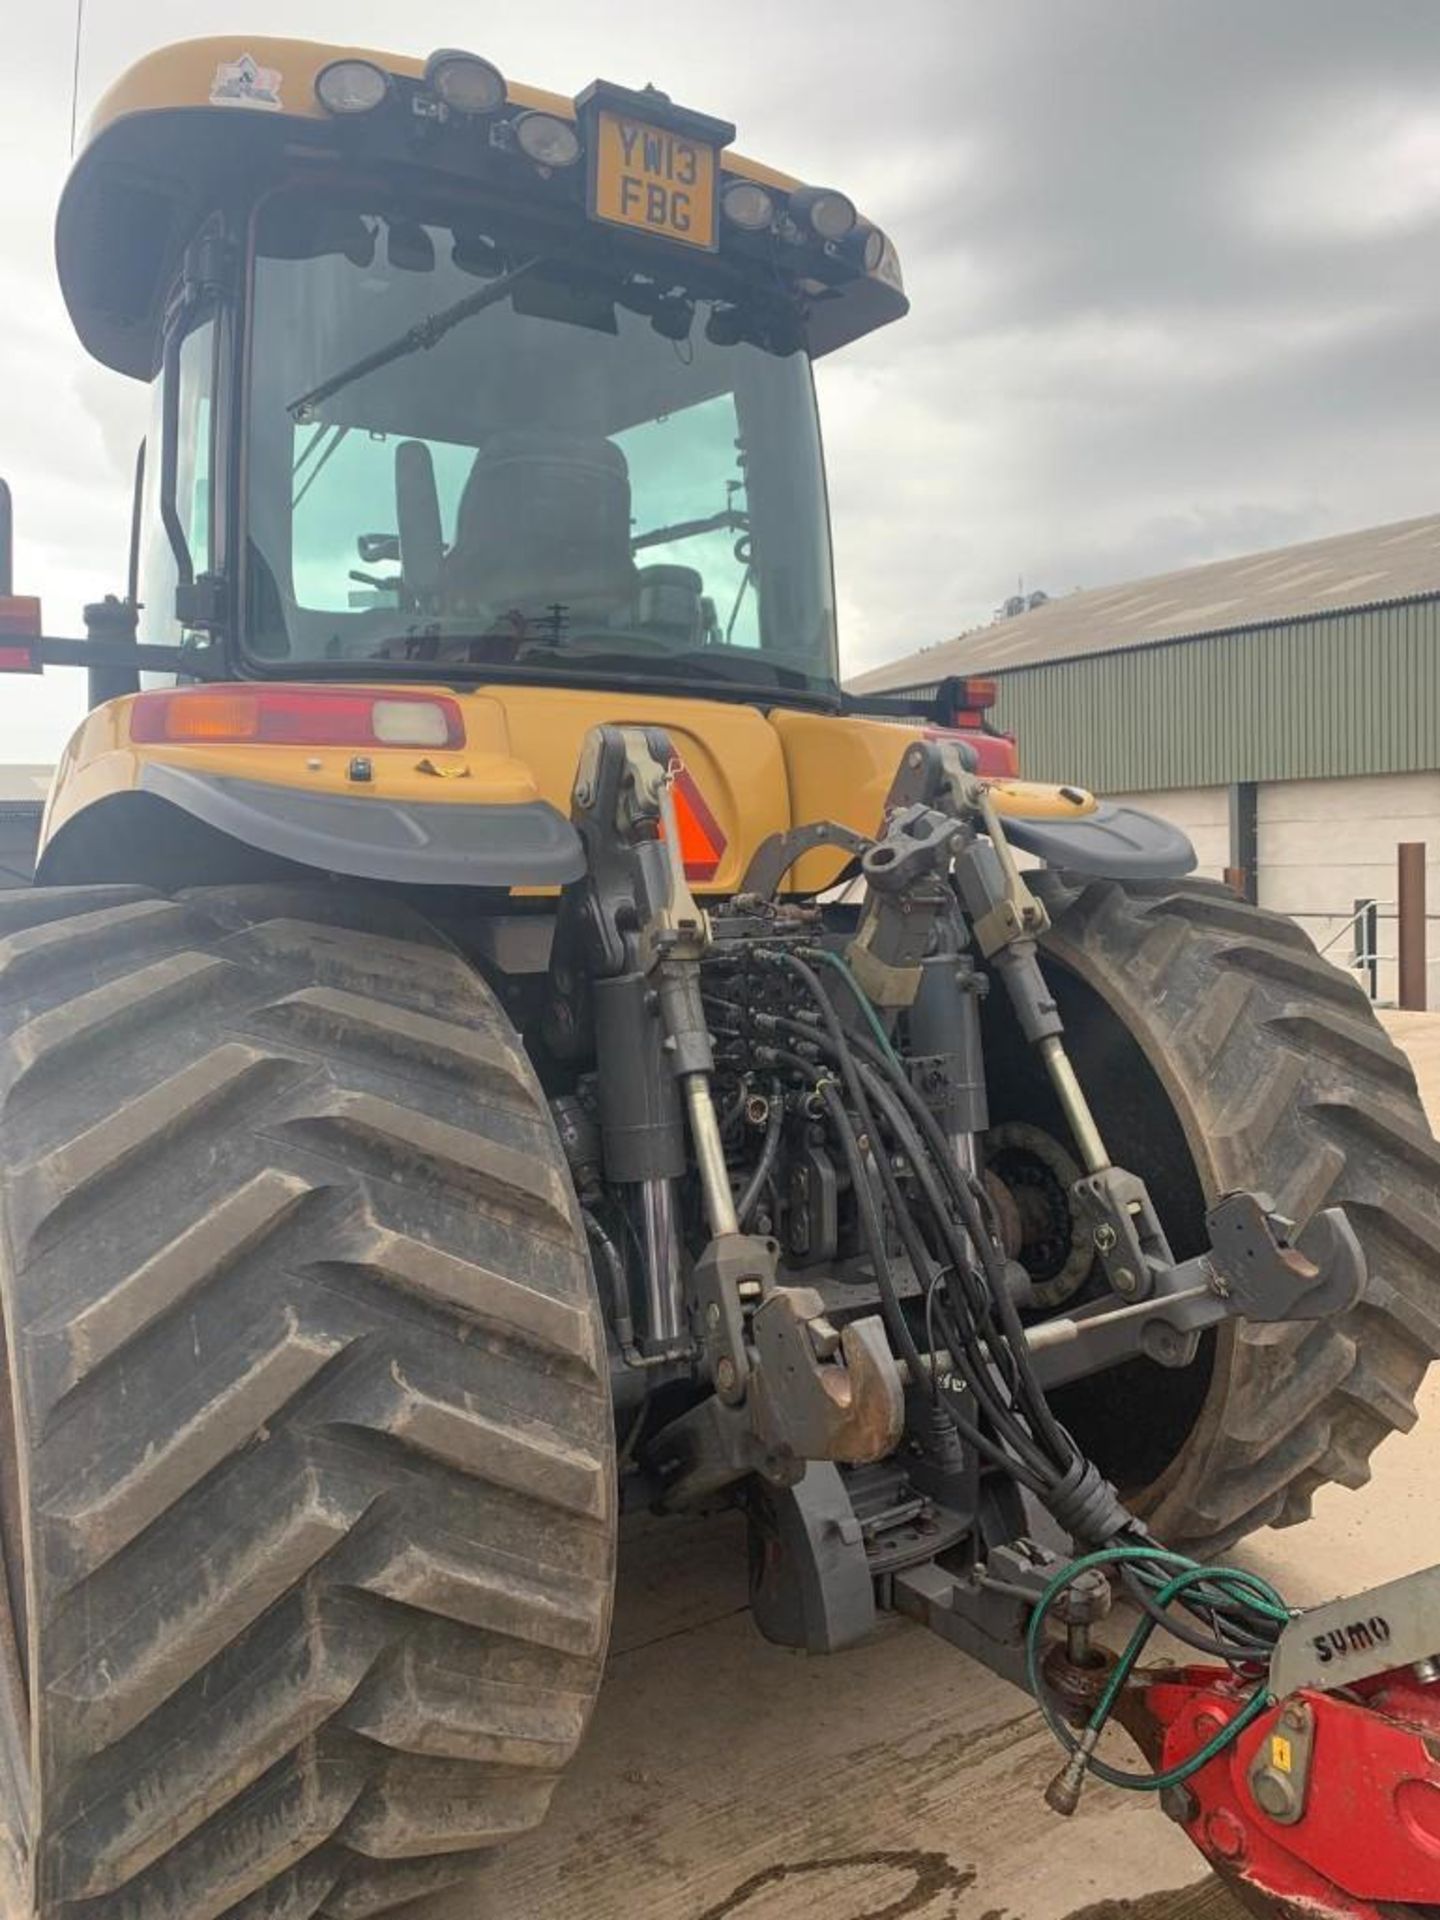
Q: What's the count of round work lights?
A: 6